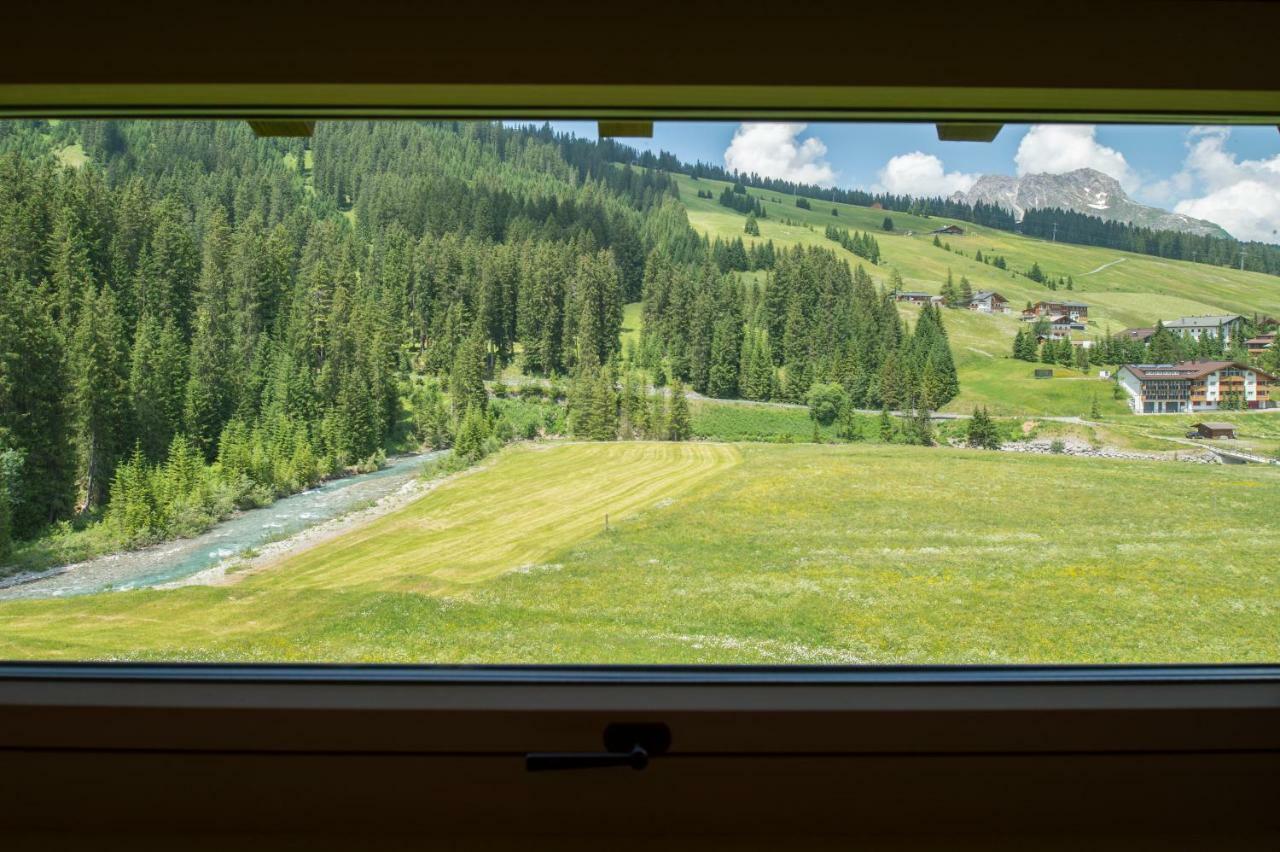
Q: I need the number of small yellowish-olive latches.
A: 3